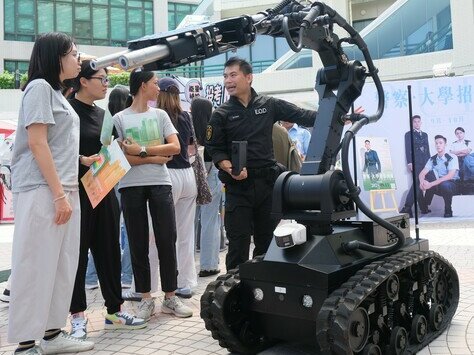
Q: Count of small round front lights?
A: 2